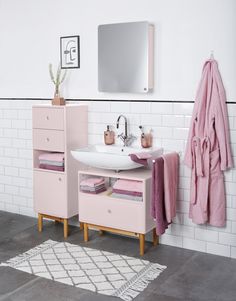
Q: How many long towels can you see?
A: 2